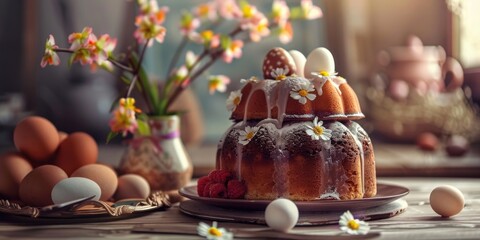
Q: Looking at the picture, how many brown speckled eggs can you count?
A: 1